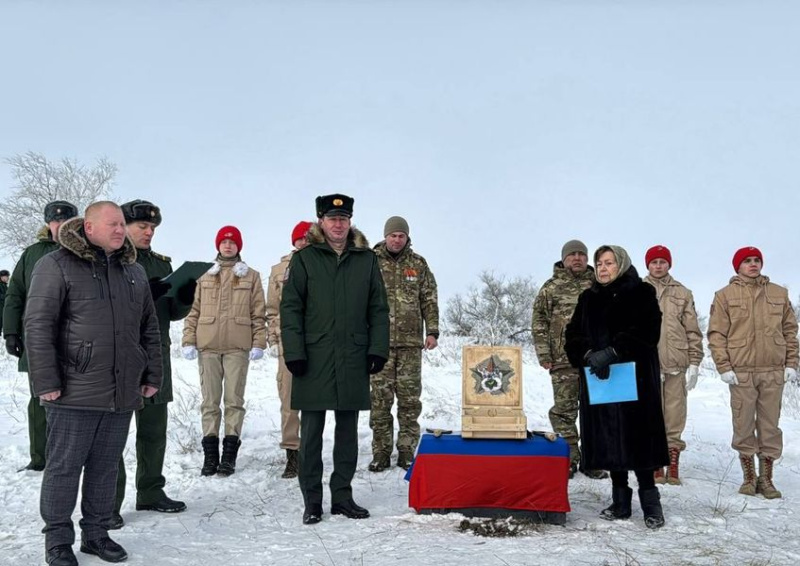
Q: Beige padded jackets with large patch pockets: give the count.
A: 4